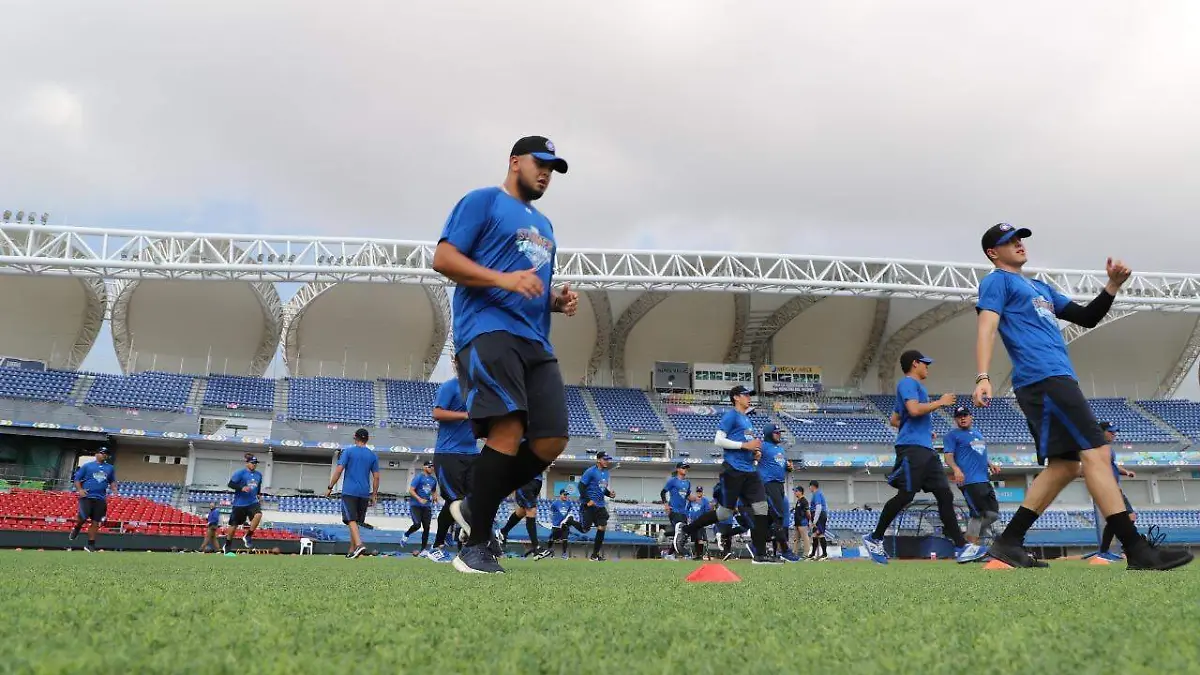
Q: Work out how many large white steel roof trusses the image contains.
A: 1